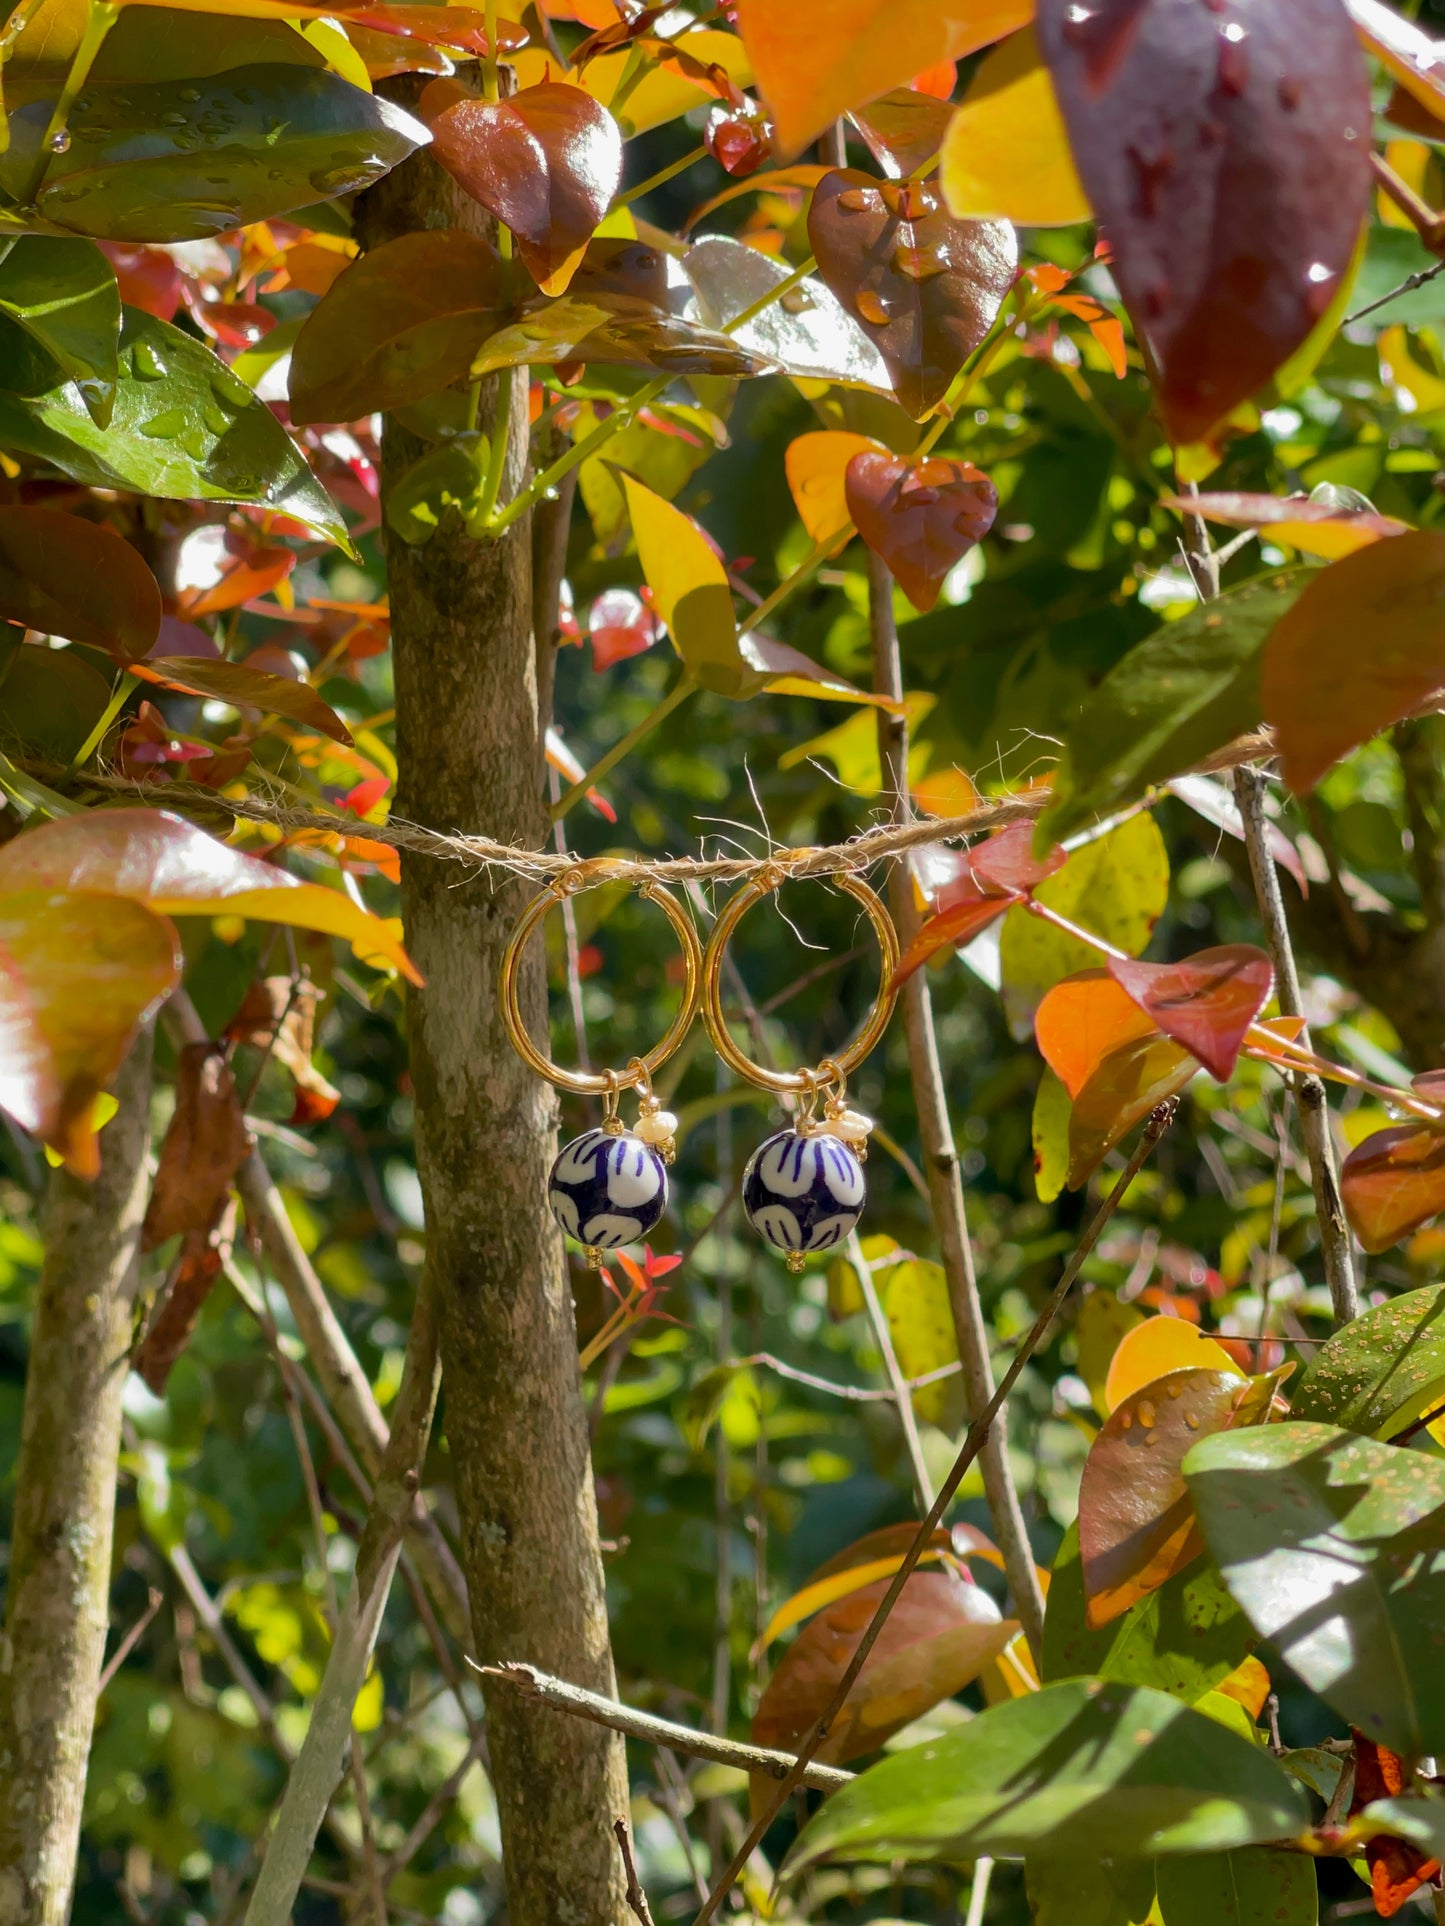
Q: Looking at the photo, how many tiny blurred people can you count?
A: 0